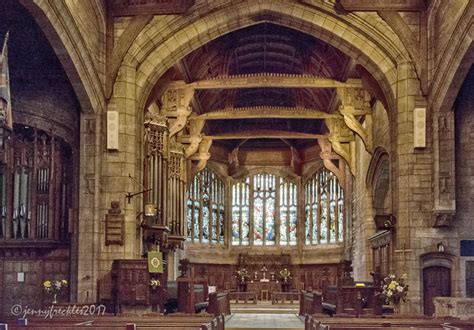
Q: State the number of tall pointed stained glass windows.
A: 3